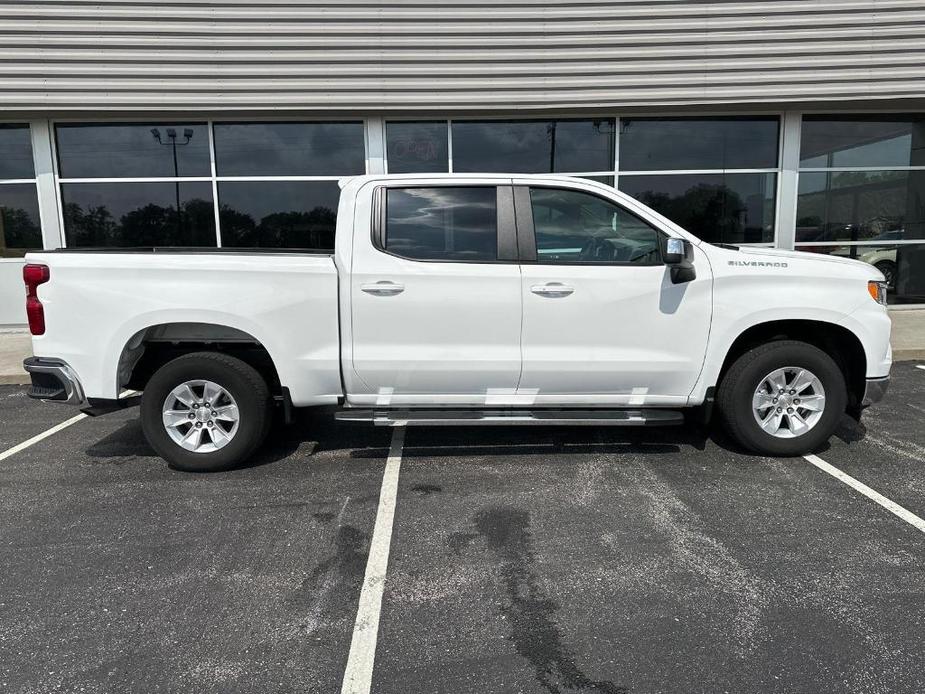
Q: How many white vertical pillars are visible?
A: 3